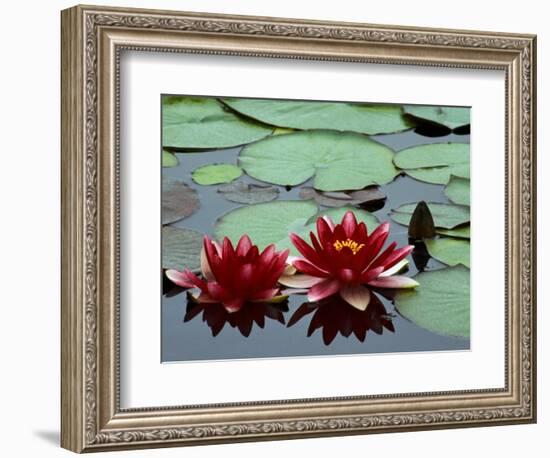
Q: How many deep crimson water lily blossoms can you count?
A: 2